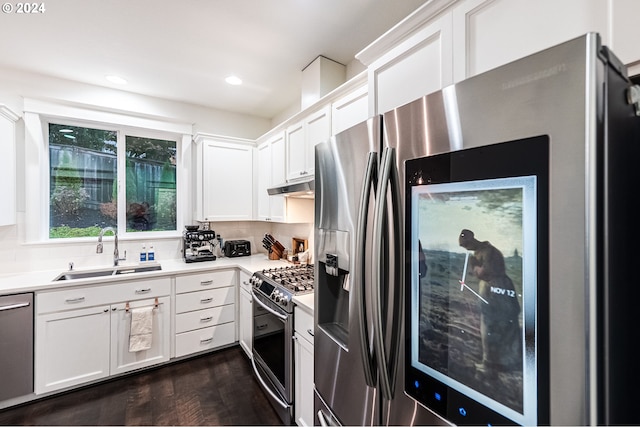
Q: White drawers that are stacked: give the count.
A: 4